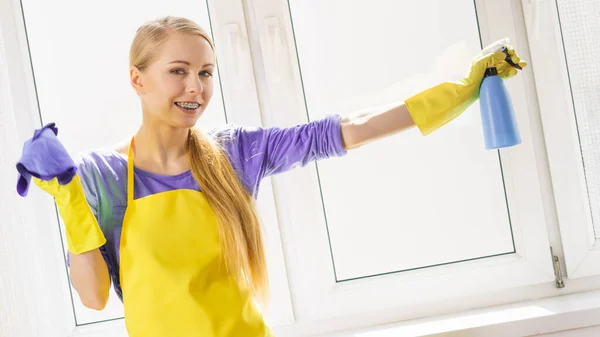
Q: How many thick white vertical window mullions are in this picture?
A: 2